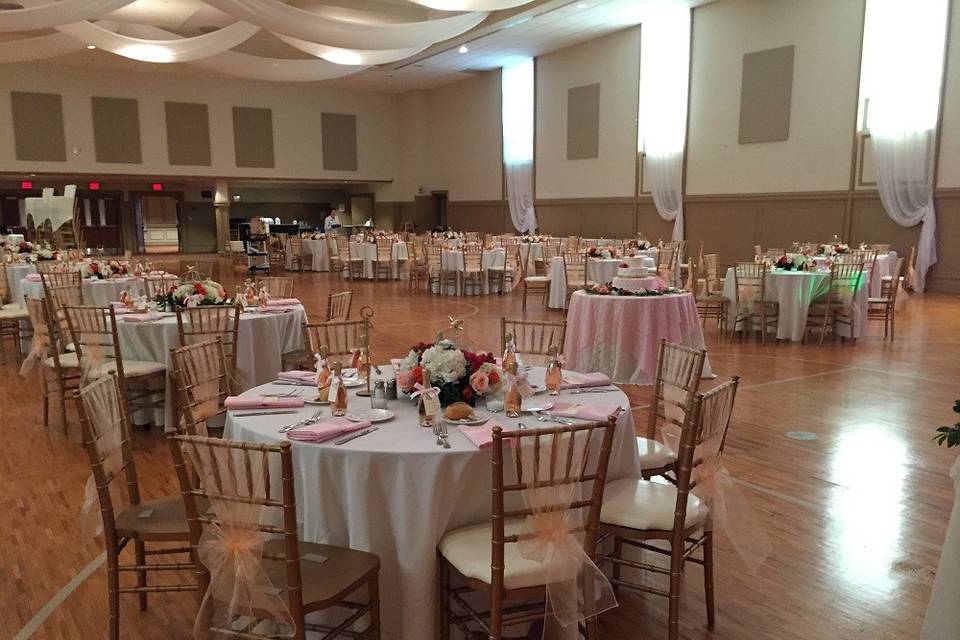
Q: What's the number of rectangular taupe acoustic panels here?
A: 7